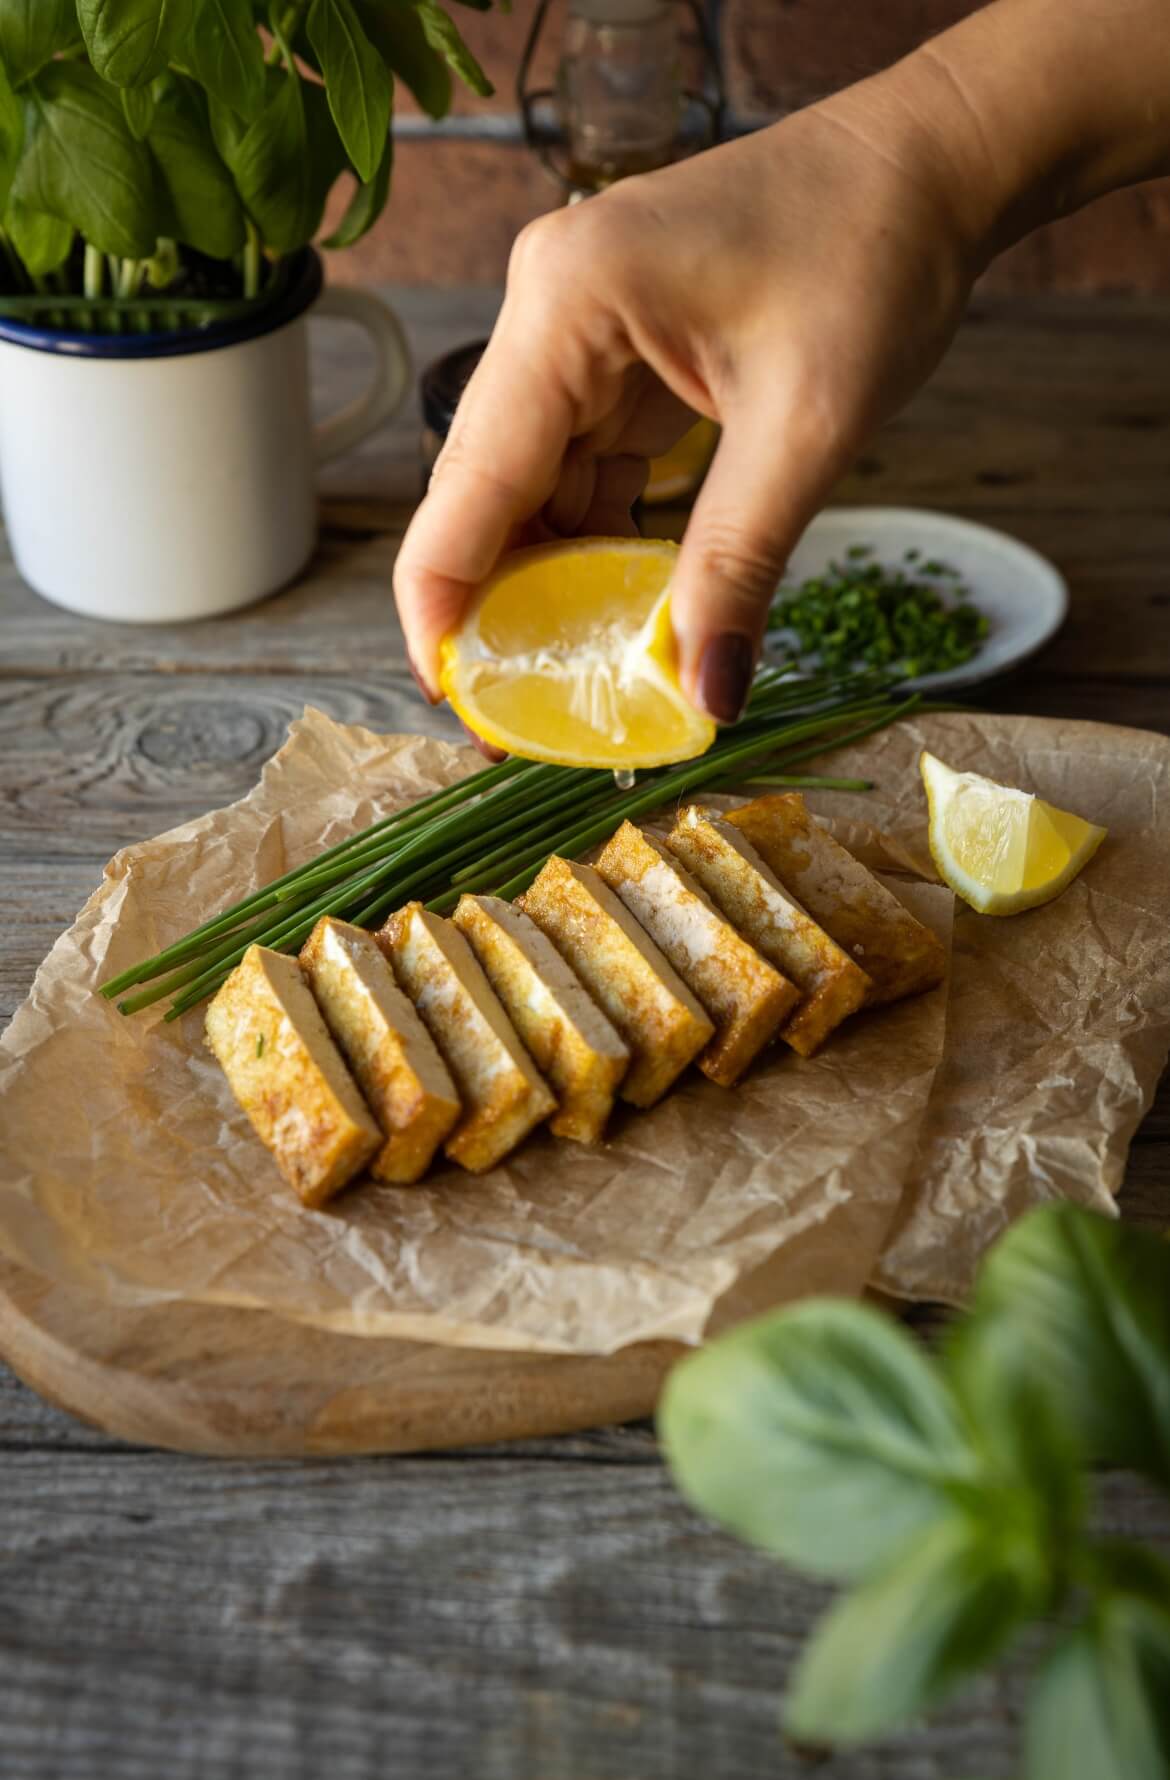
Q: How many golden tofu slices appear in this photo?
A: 8